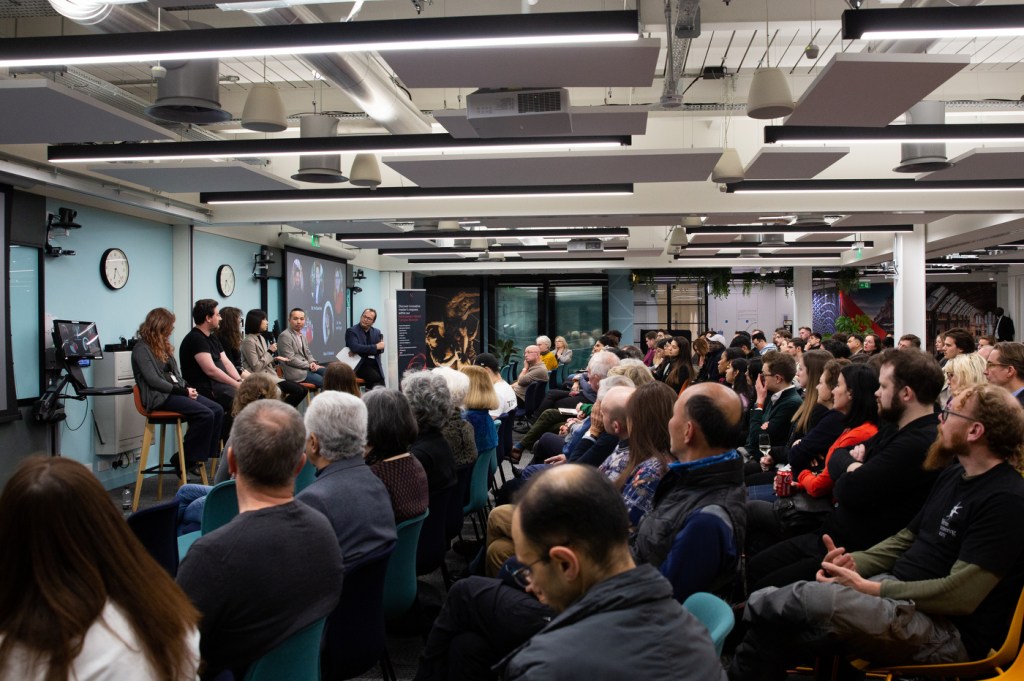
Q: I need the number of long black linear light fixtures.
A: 12